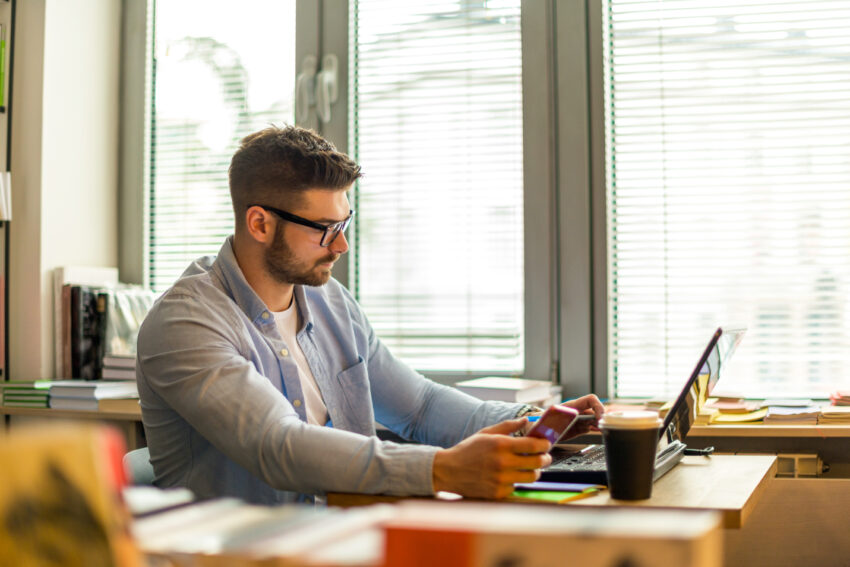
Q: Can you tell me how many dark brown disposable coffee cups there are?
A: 1